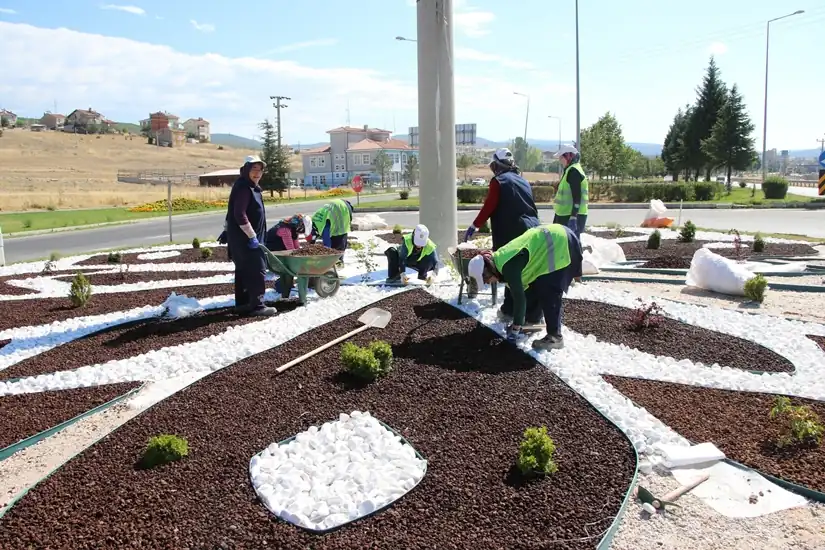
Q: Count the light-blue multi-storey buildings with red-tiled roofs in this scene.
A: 1